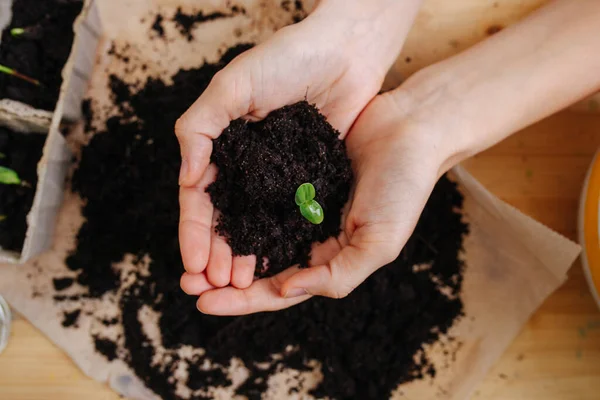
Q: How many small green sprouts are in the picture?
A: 4